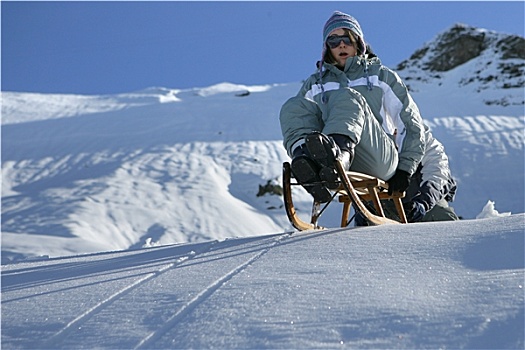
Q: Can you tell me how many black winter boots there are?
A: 2